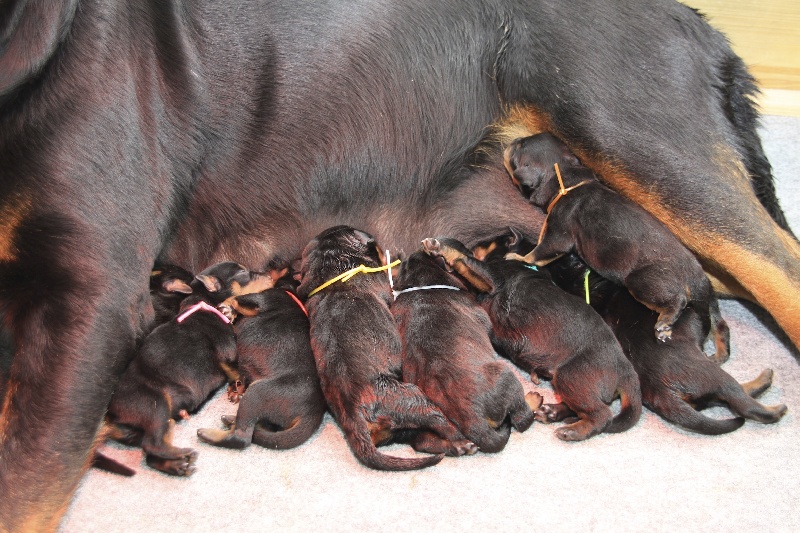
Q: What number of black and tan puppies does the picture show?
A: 8